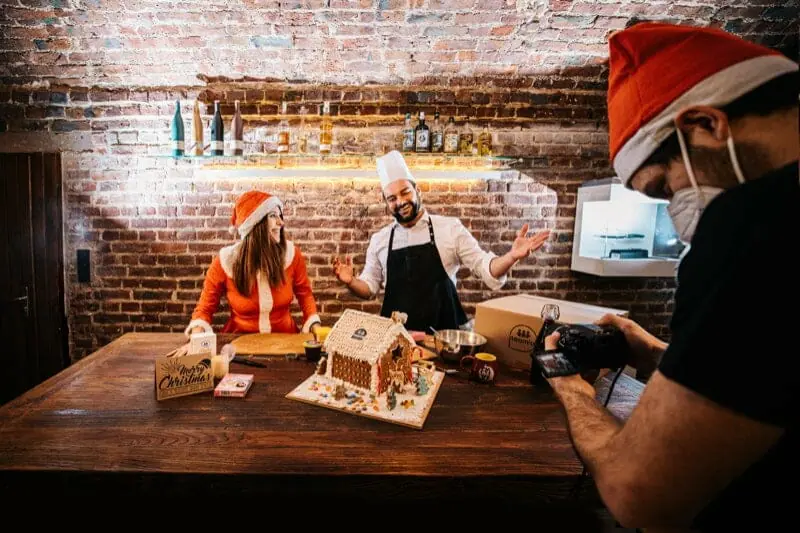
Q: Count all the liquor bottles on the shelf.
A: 13